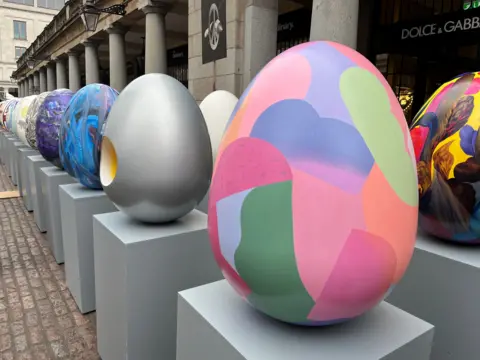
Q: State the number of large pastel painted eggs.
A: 1